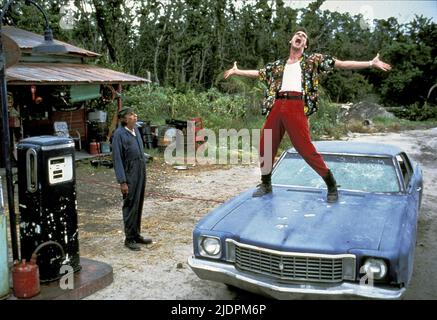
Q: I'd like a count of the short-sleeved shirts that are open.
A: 1